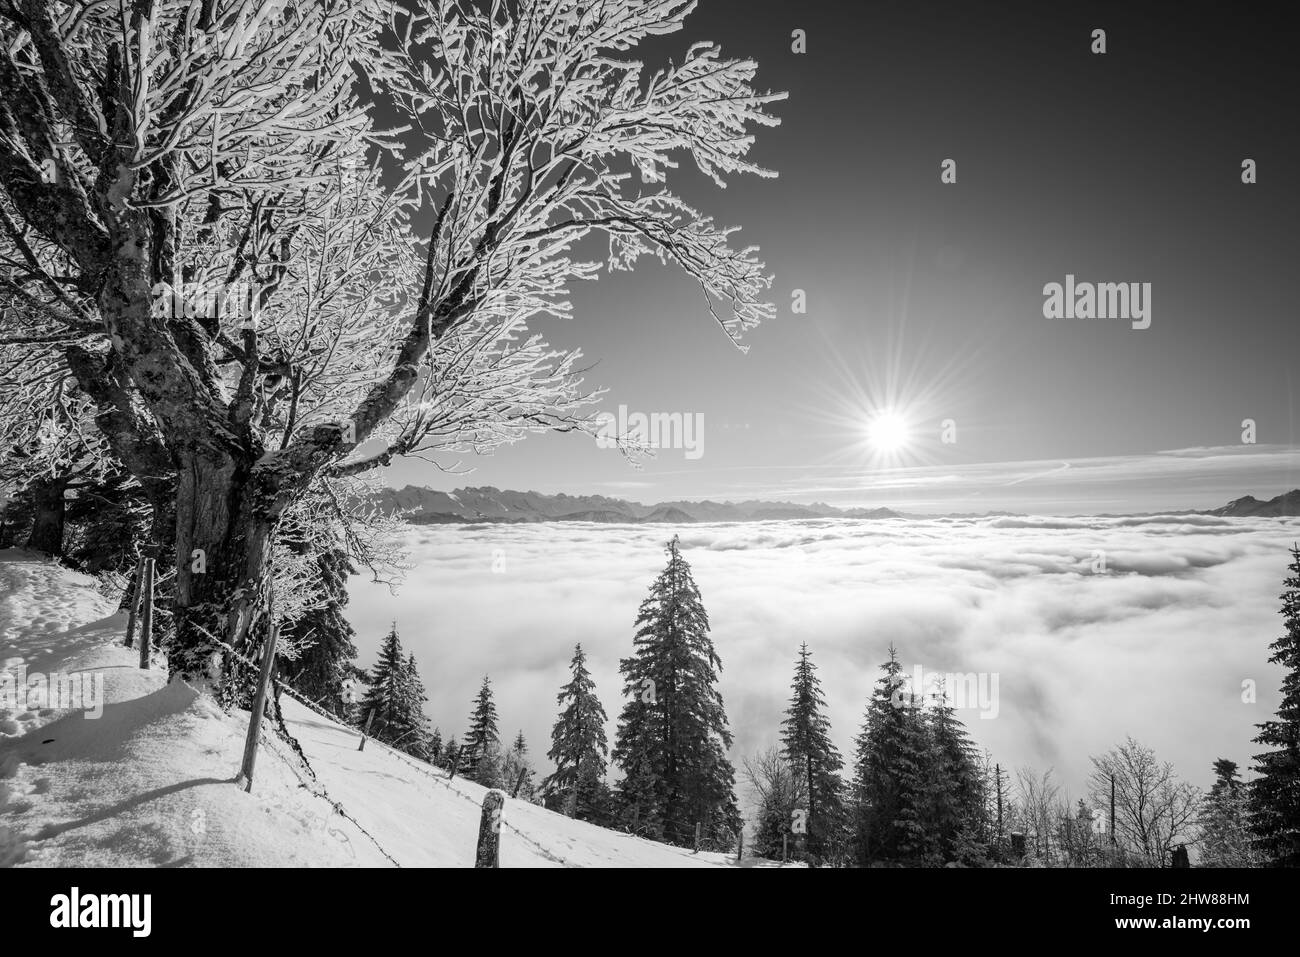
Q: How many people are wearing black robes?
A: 0